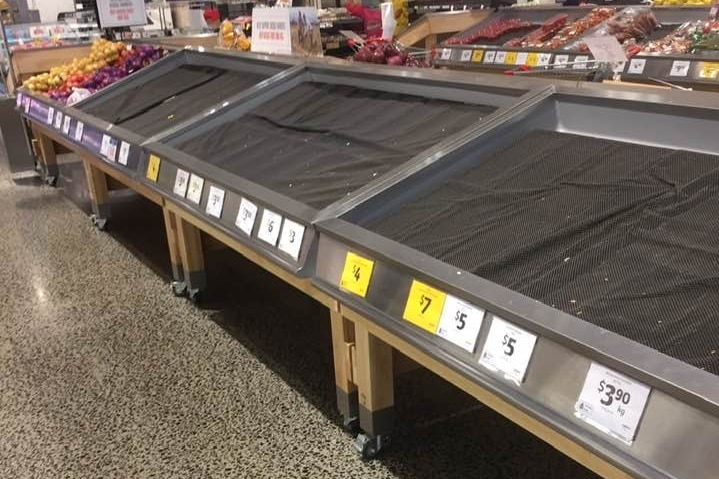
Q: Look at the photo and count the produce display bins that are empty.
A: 3